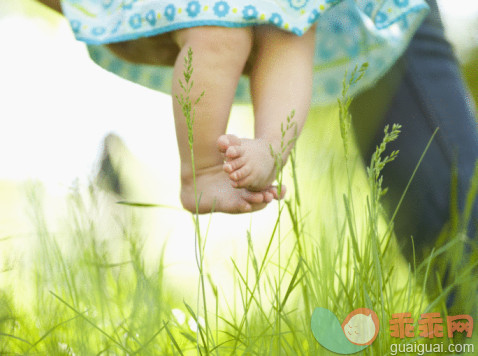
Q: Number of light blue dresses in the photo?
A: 1